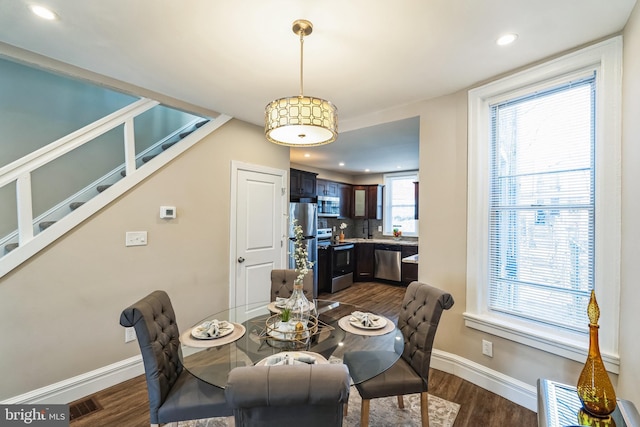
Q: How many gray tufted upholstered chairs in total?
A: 4